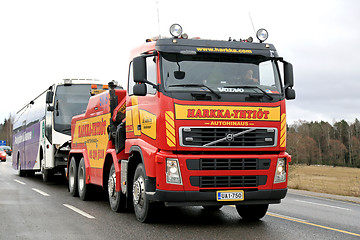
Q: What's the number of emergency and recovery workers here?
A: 1